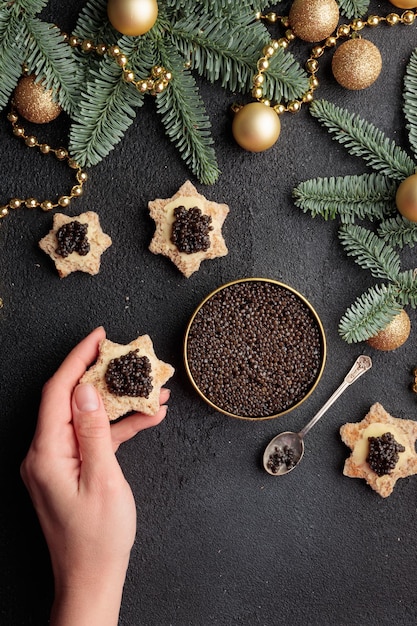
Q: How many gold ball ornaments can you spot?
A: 8